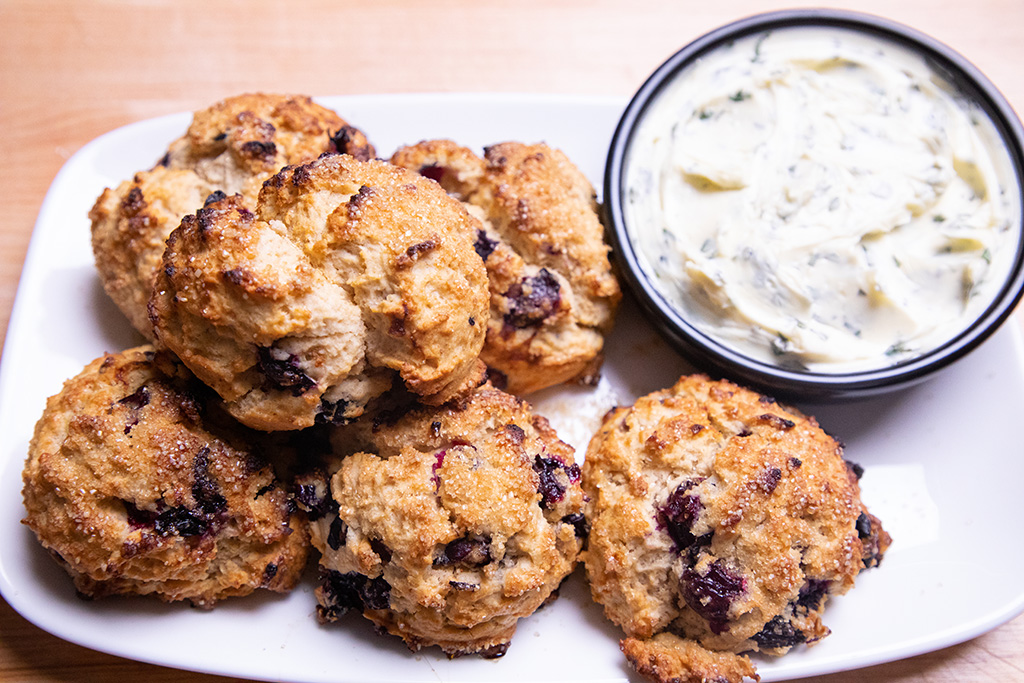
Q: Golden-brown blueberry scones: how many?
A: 6